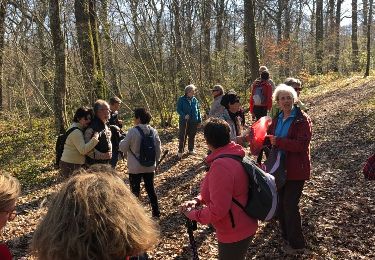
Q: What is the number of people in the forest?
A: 14